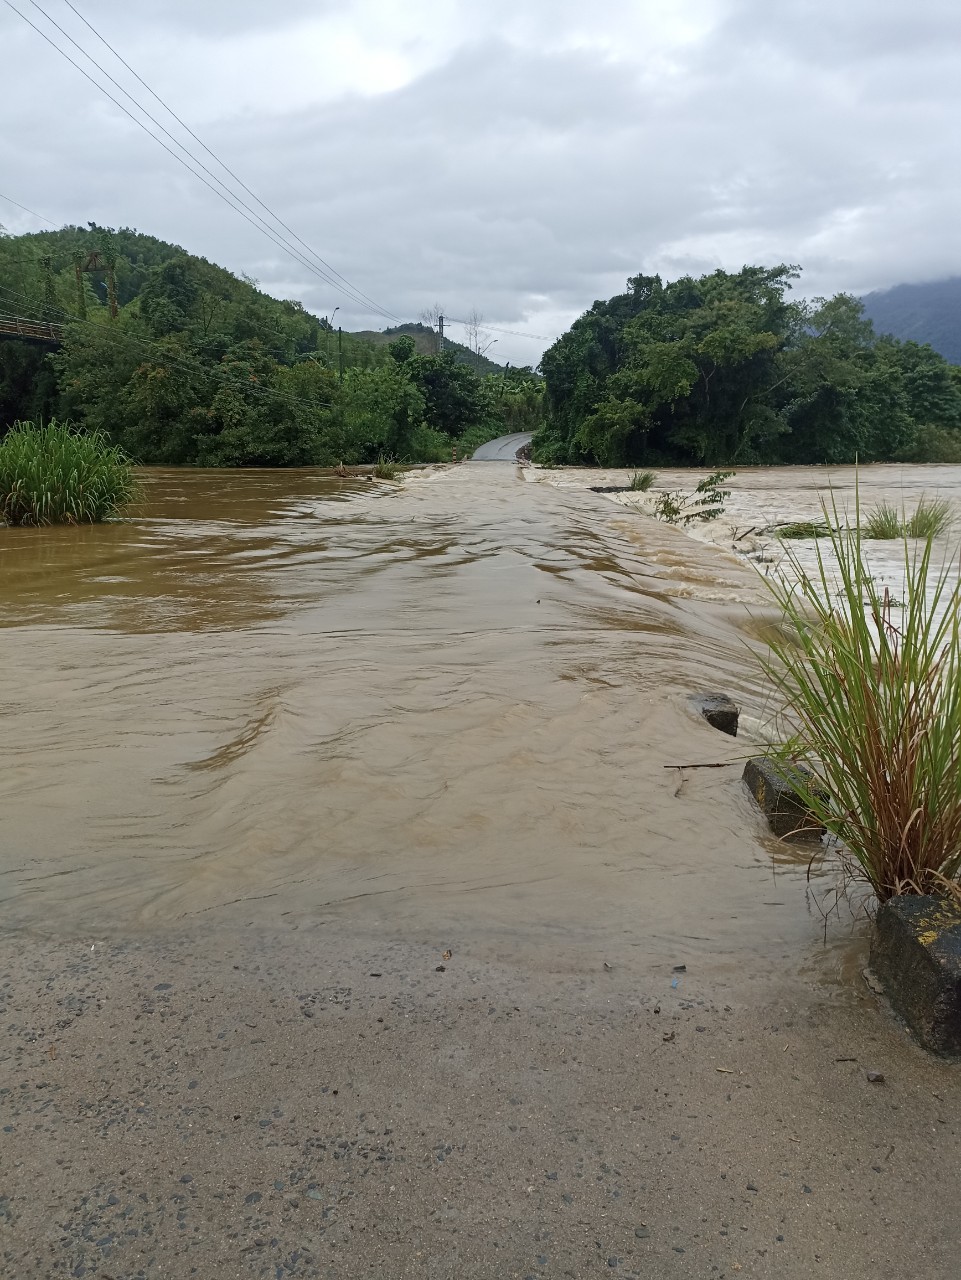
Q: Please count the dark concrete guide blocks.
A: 3